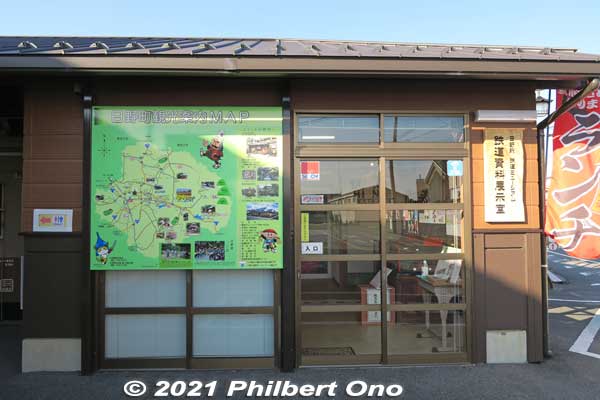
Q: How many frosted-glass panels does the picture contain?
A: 4